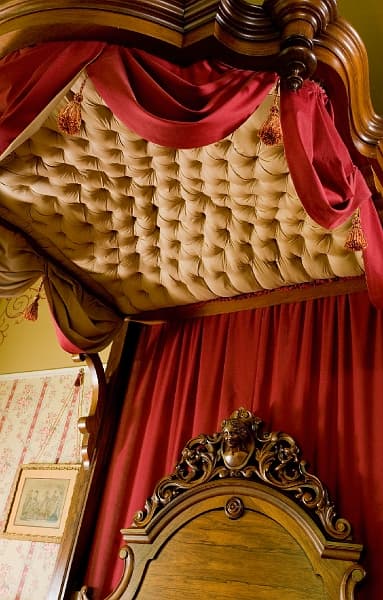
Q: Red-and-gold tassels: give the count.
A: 4